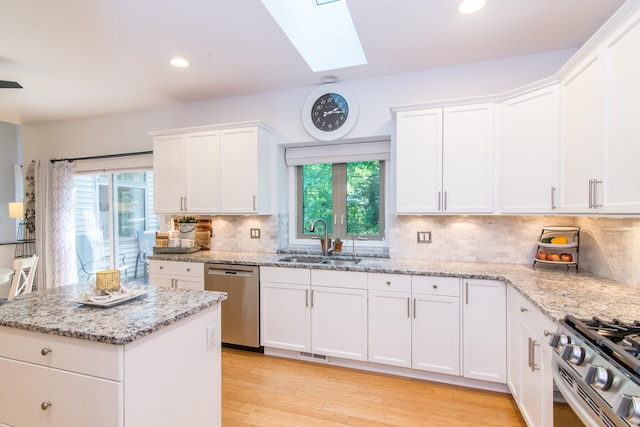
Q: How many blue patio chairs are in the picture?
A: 2